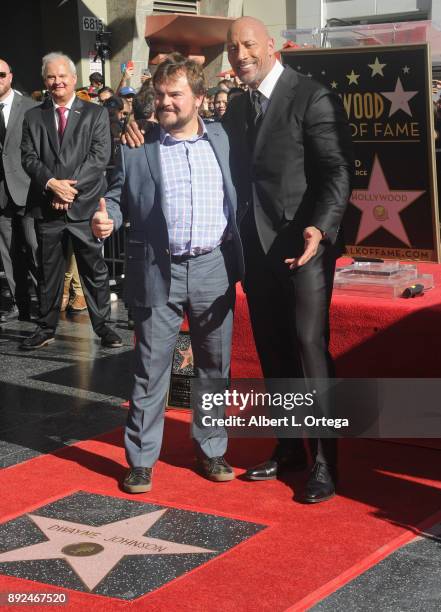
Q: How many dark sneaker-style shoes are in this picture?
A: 2